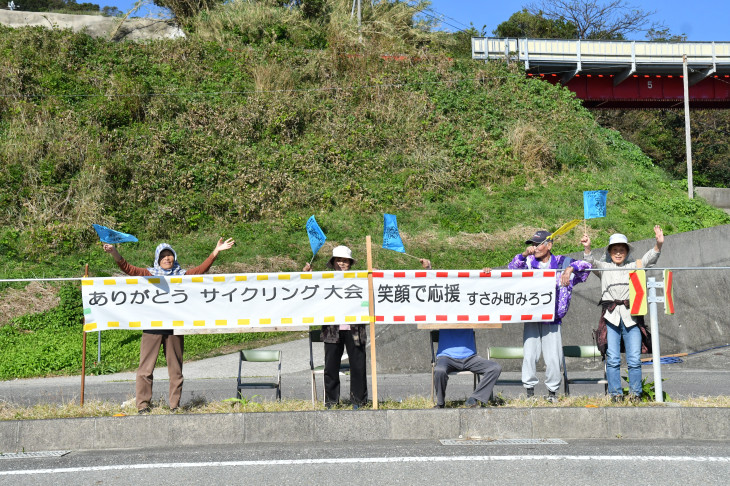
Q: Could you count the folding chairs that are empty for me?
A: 4